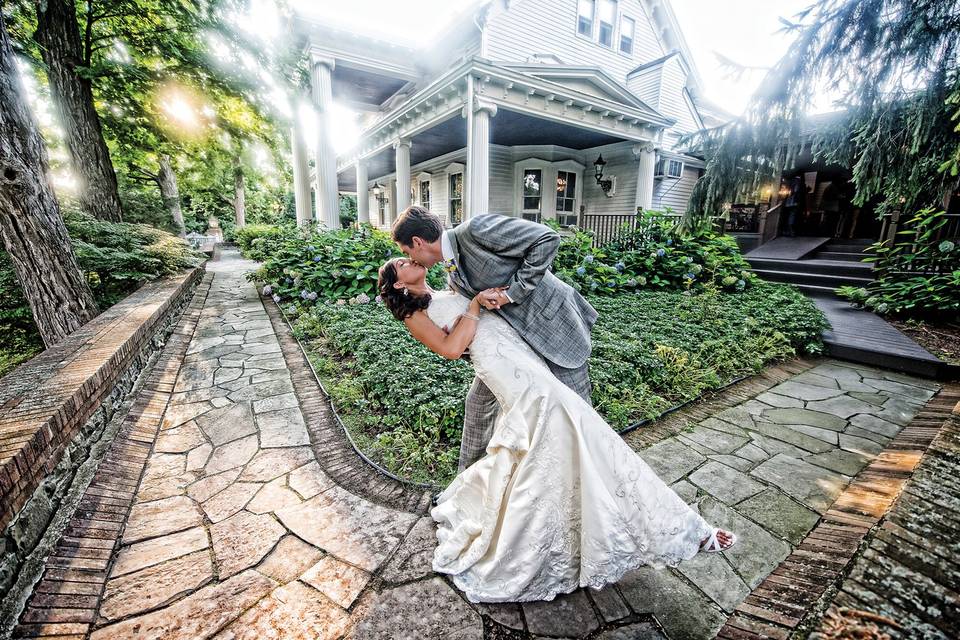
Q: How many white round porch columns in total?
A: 6